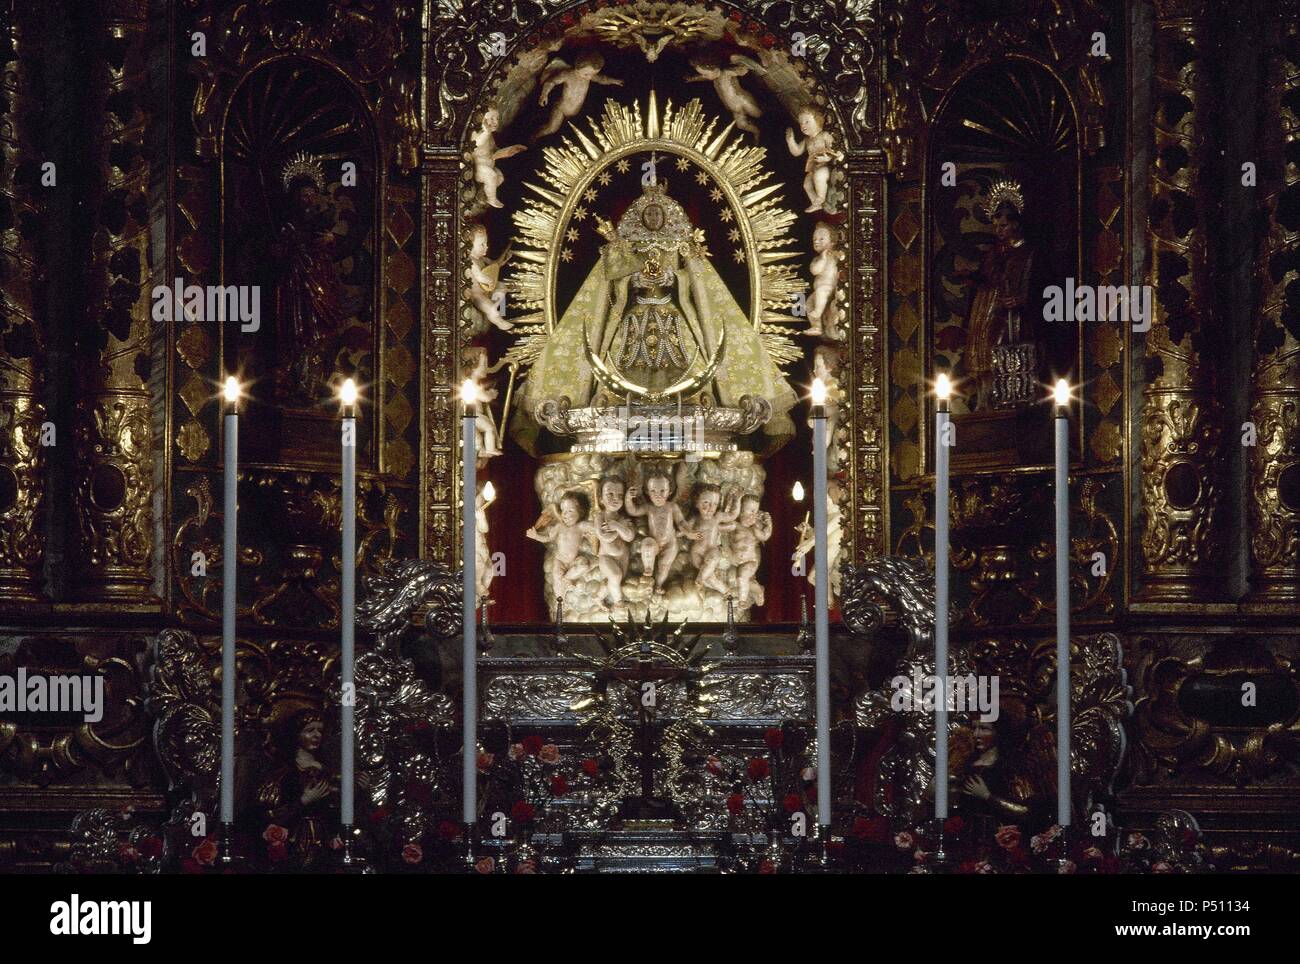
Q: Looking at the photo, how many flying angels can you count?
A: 2